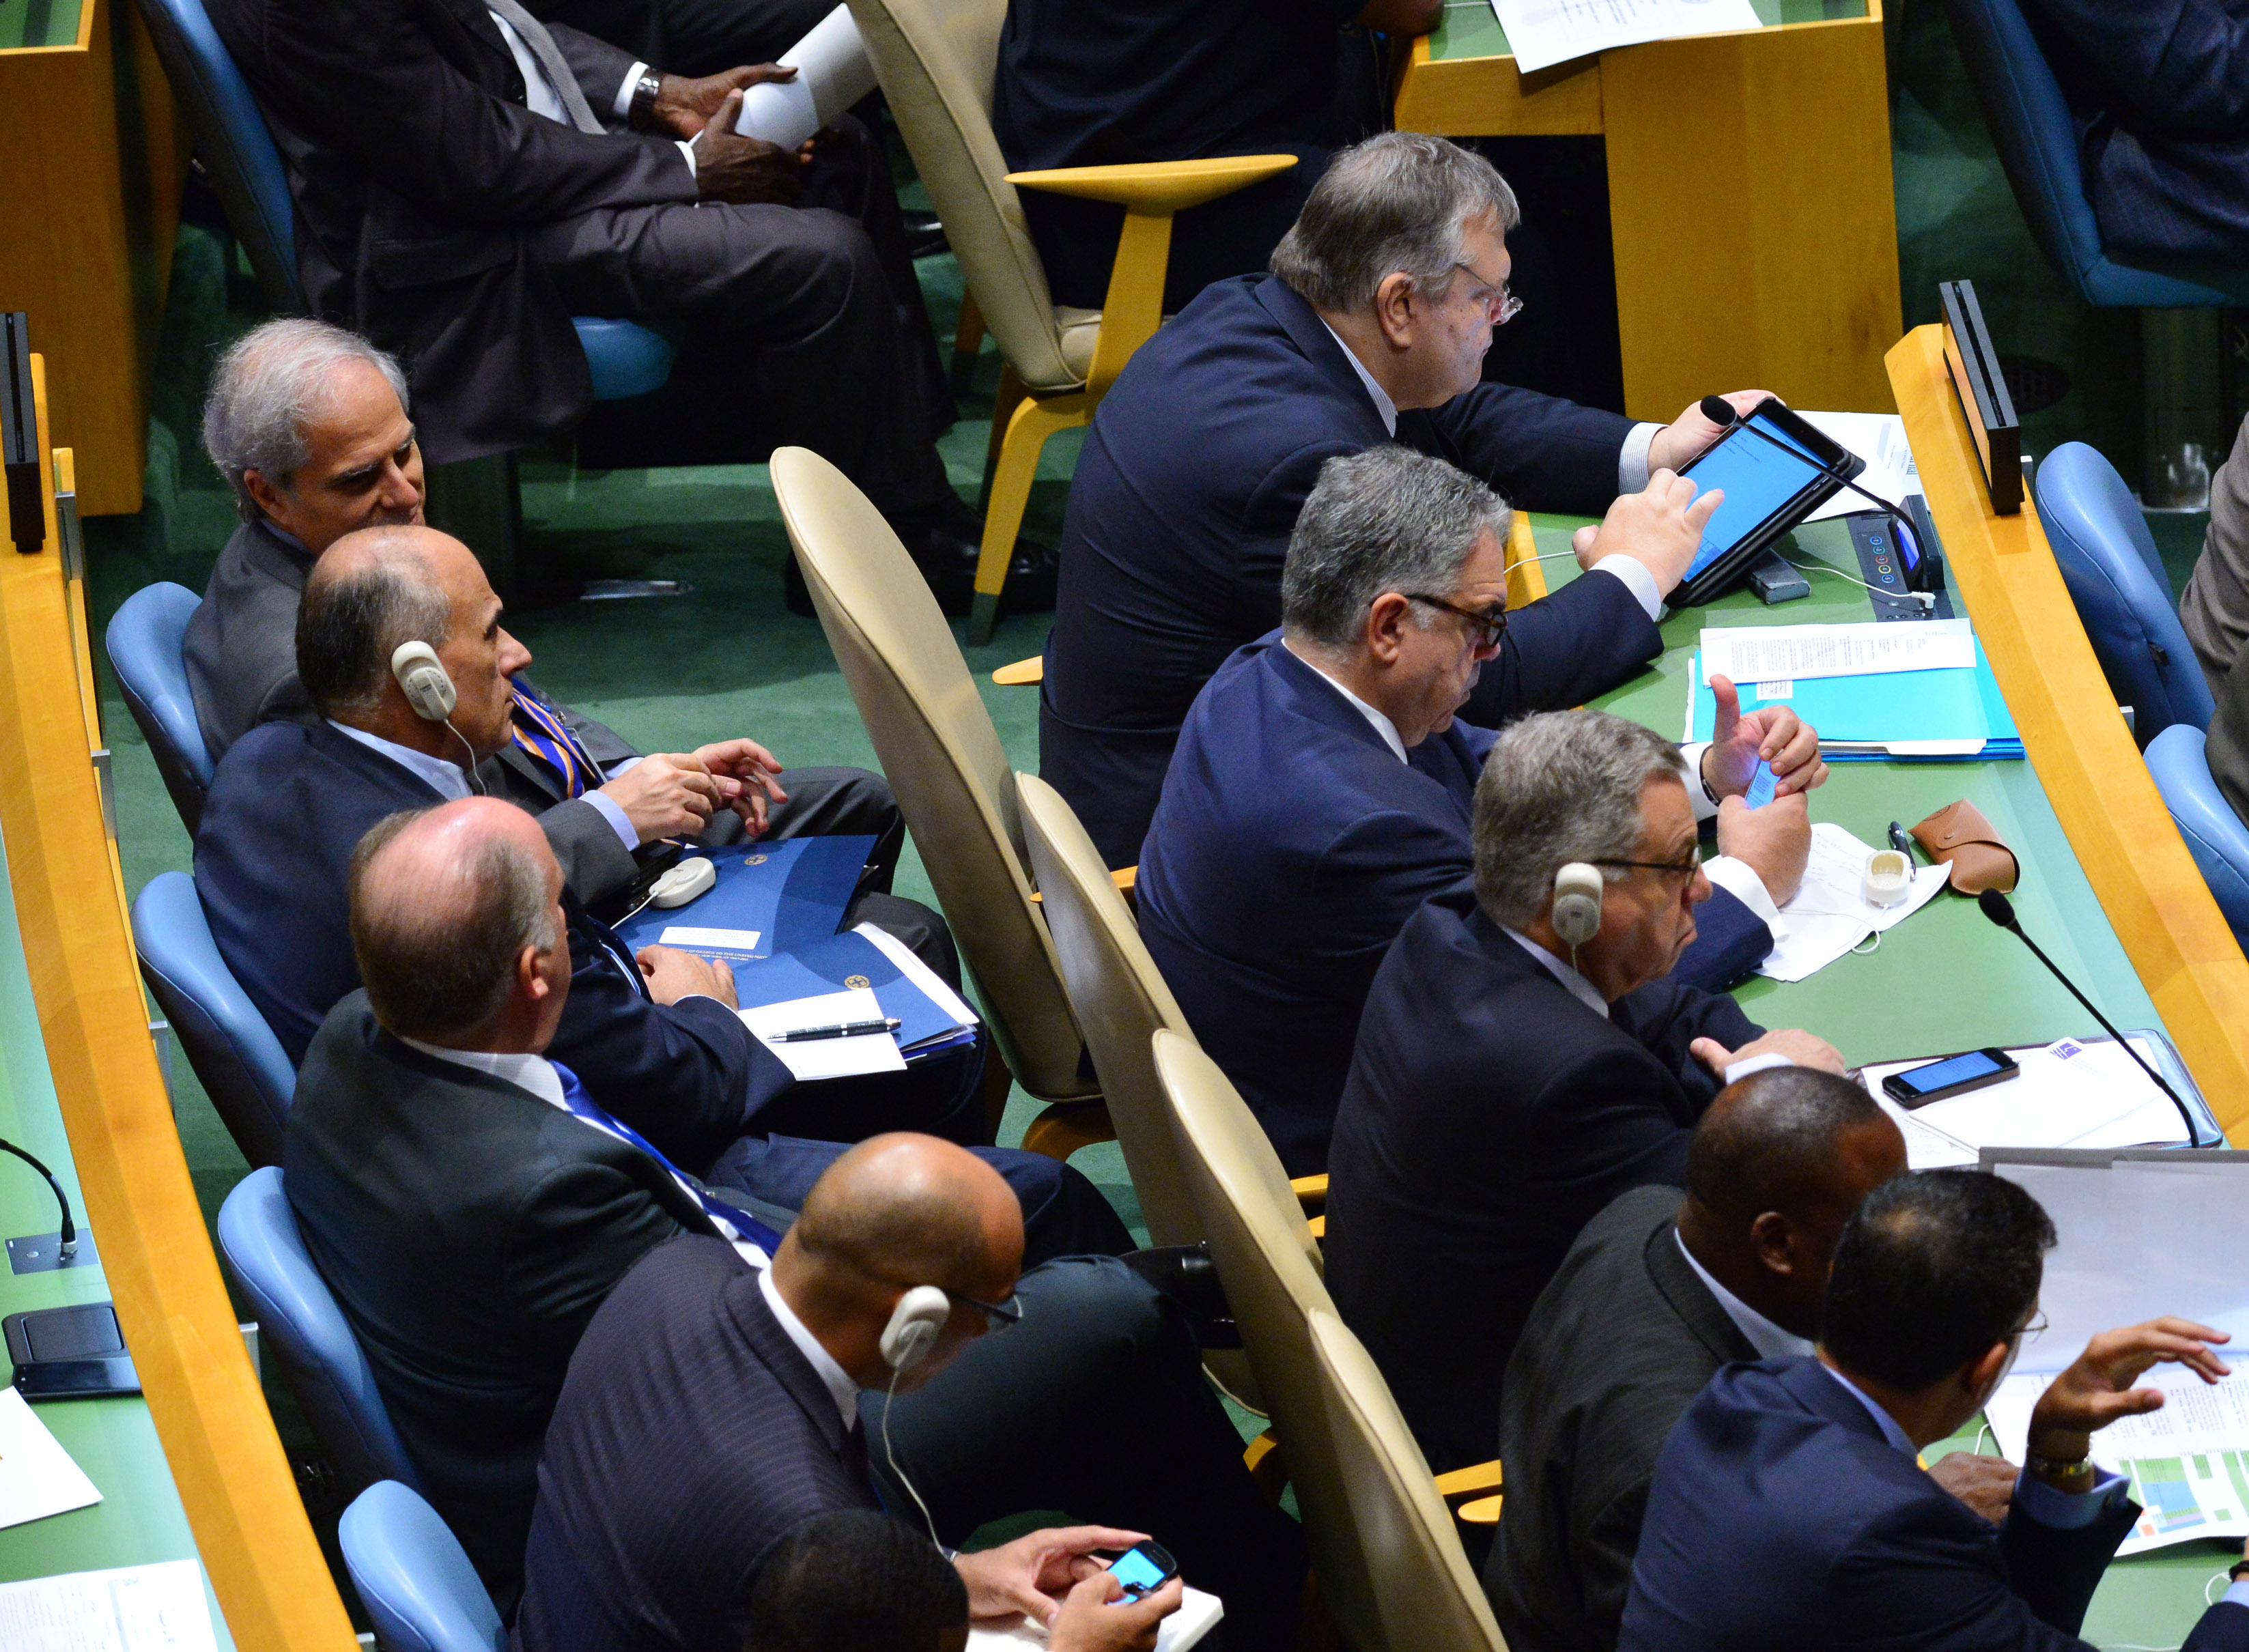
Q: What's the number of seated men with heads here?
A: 10